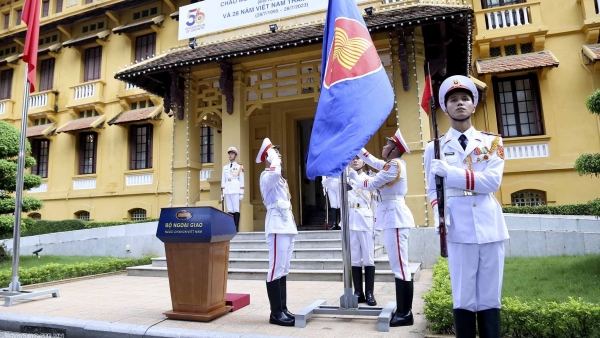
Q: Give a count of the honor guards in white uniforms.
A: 6